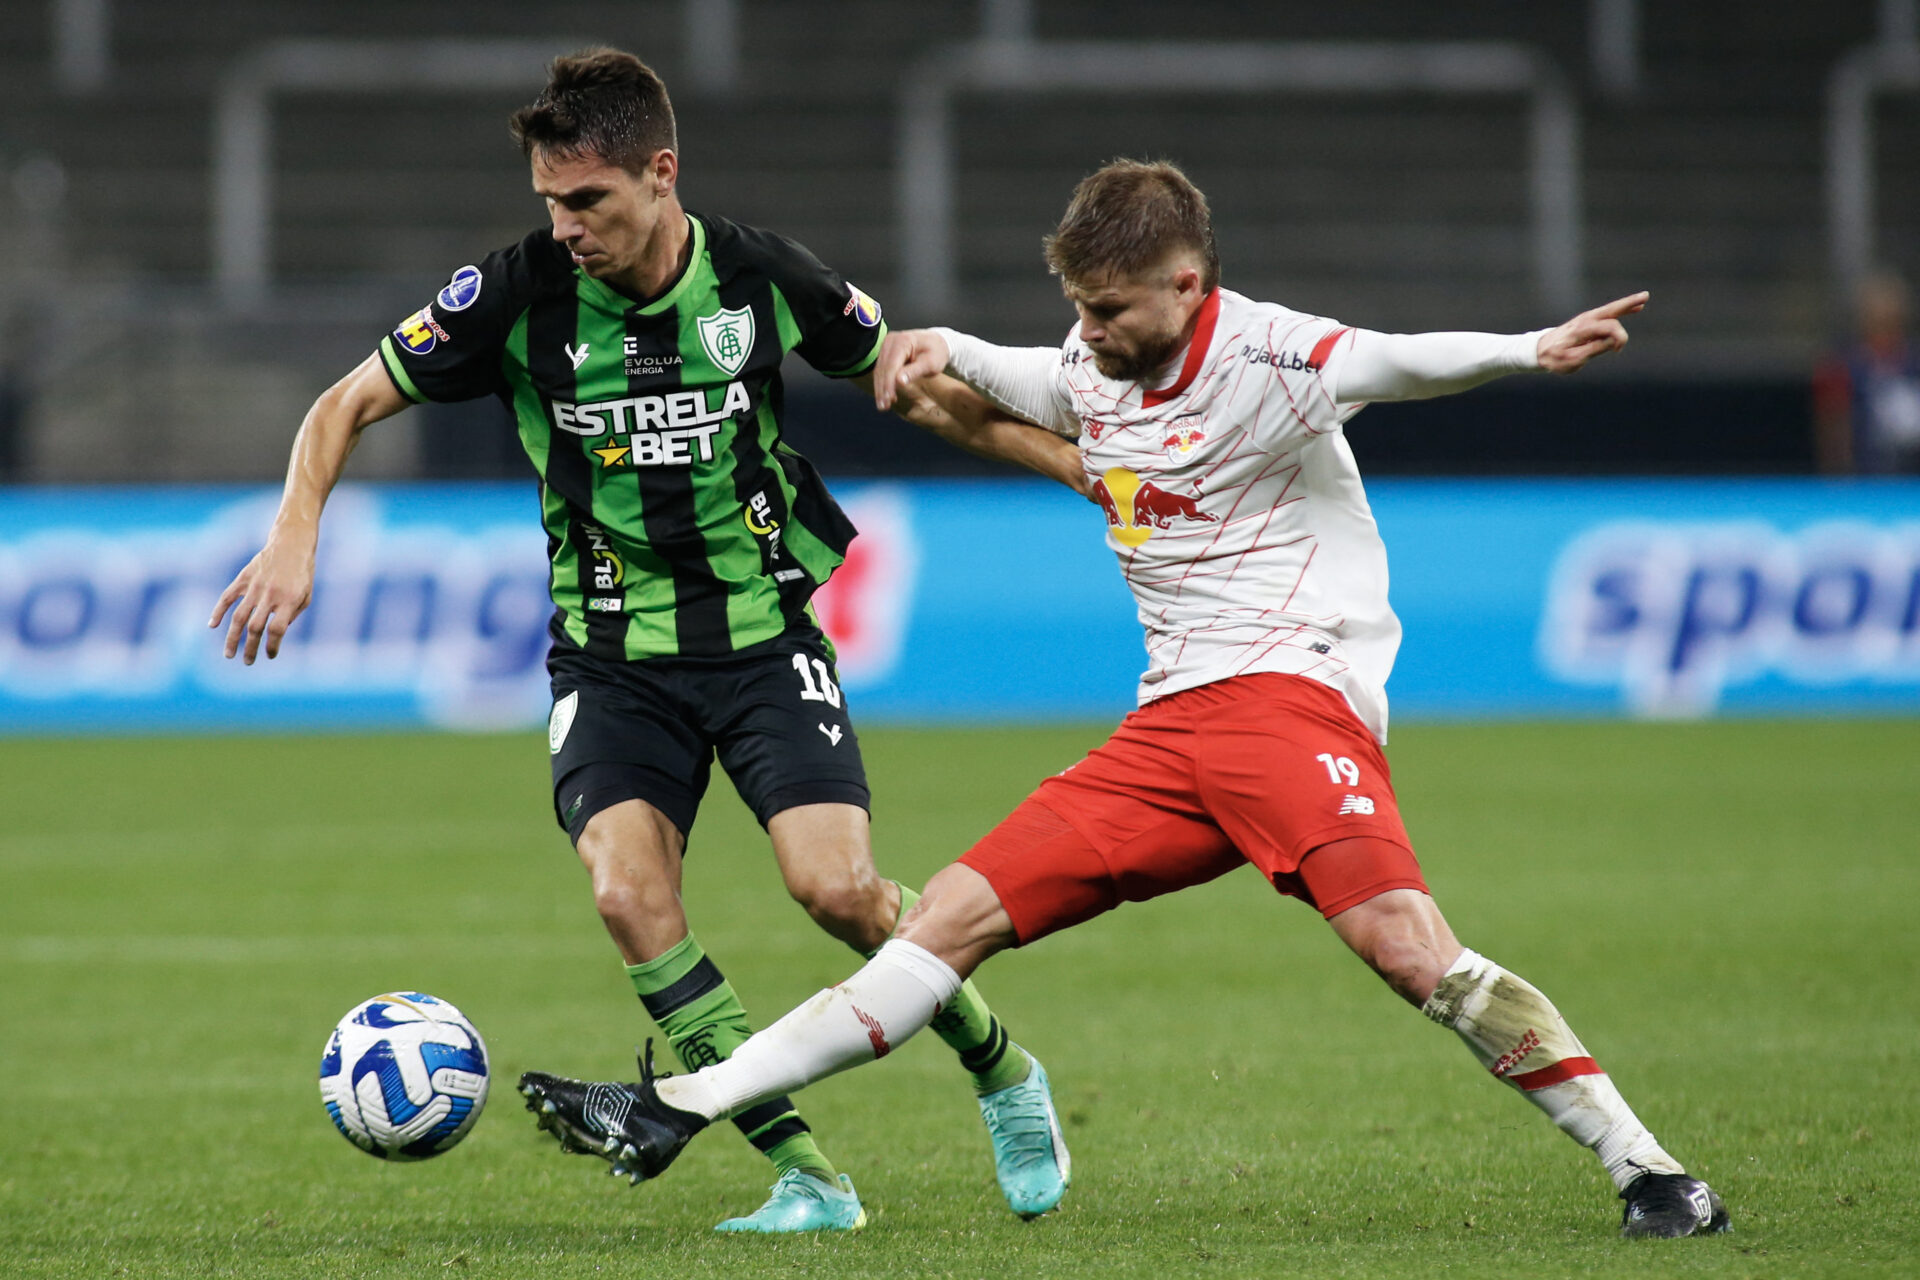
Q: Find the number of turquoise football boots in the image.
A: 2